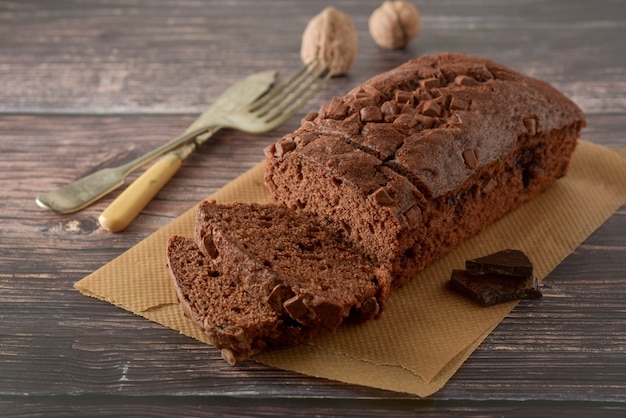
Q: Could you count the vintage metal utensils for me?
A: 2